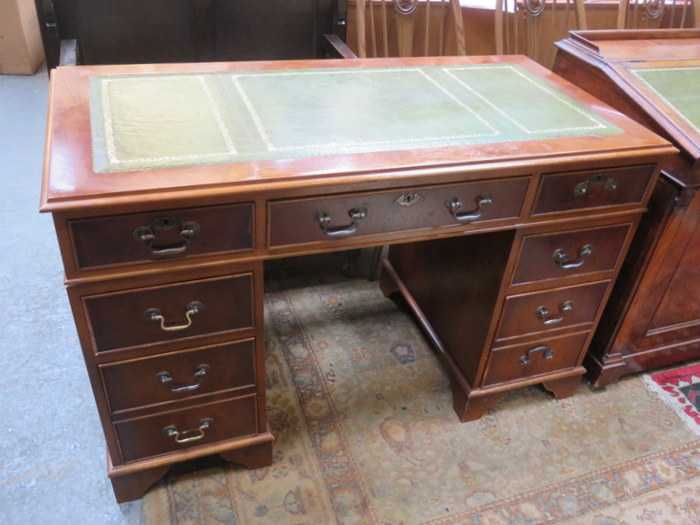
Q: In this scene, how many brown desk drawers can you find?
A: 9